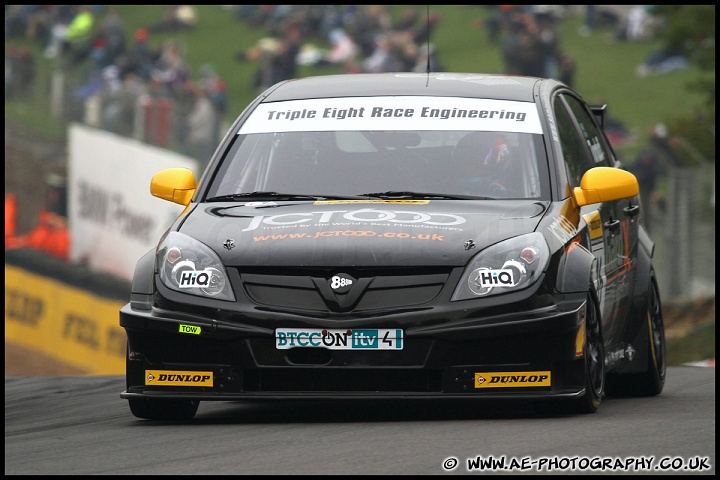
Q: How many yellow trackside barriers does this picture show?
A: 1